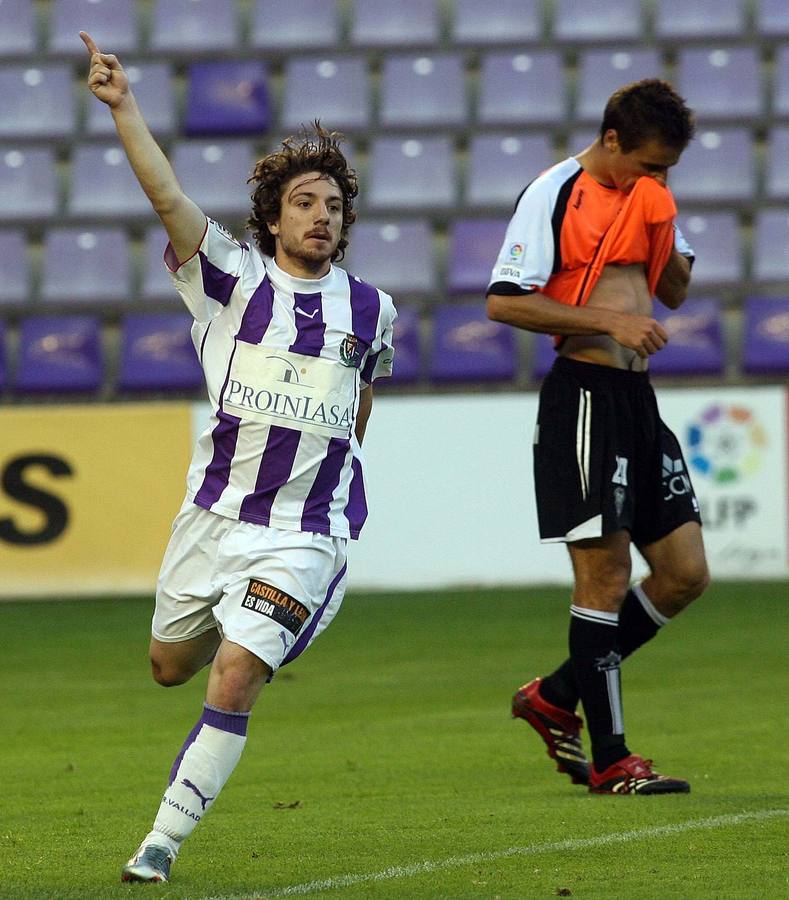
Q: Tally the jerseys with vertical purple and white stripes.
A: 1